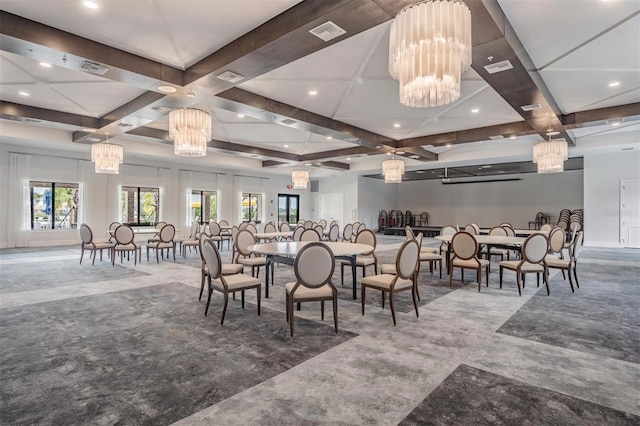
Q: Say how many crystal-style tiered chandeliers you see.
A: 6